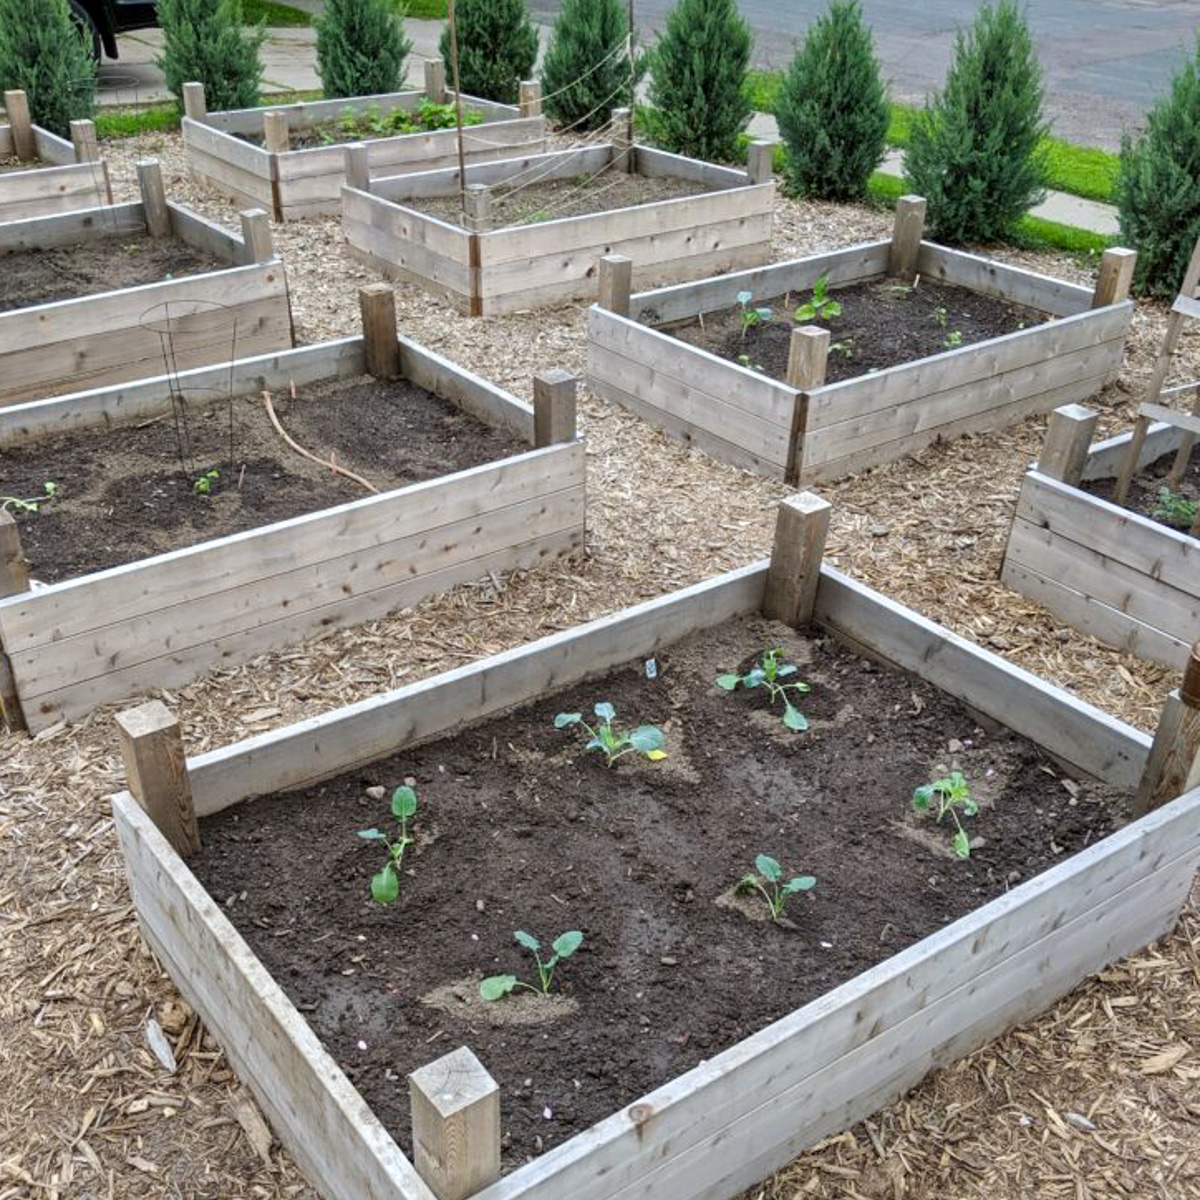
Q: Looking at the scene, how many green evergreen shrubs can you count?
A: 9